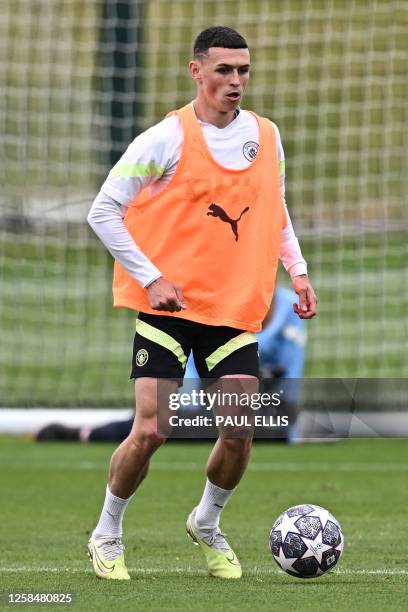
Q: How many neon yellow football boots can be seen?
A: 2